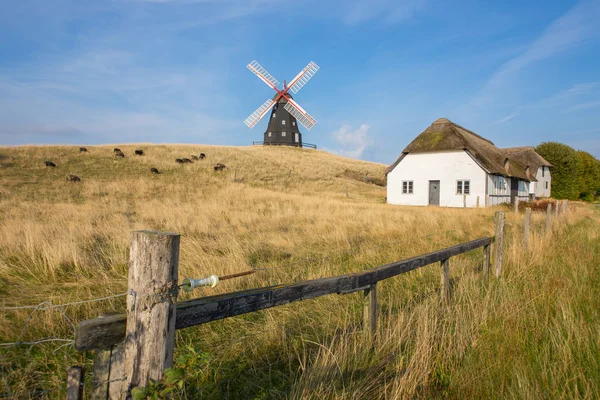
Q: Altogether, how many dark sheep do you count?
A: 13